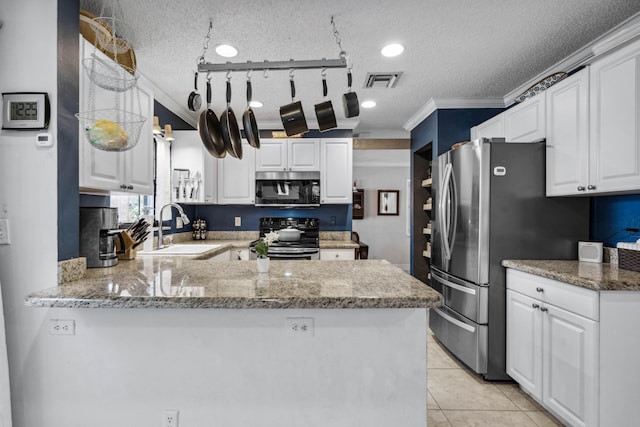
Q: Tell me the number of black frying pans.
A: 3